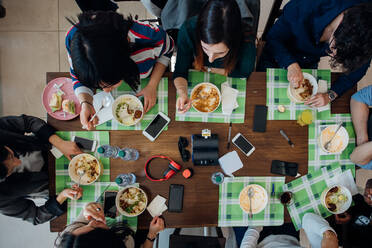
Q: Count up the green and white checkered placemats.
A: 8